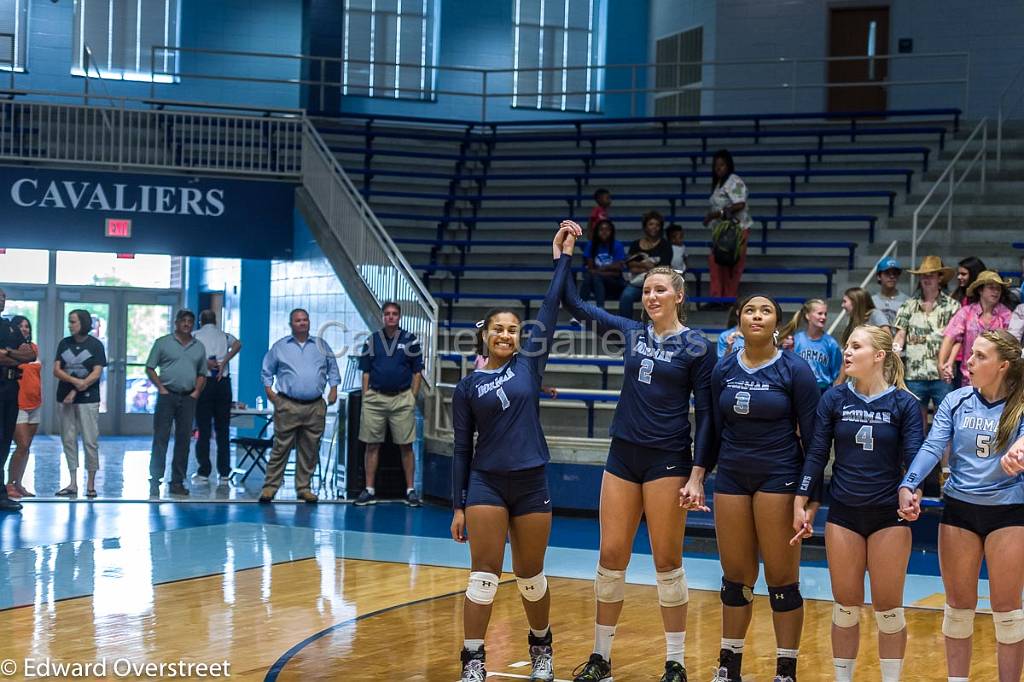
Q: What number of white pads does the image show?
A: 8